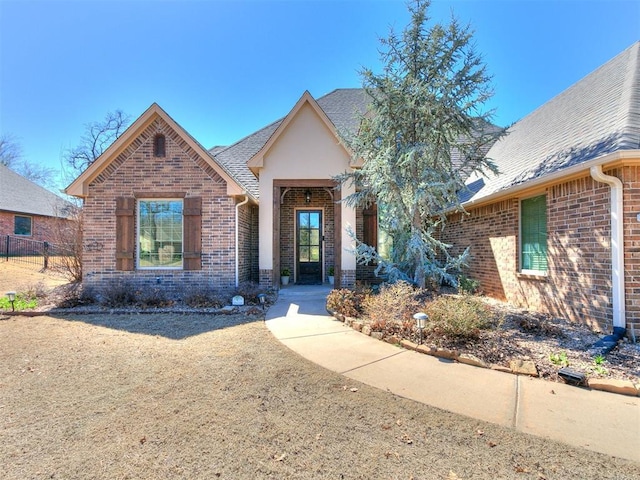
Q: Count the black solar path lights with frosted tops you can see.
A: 3